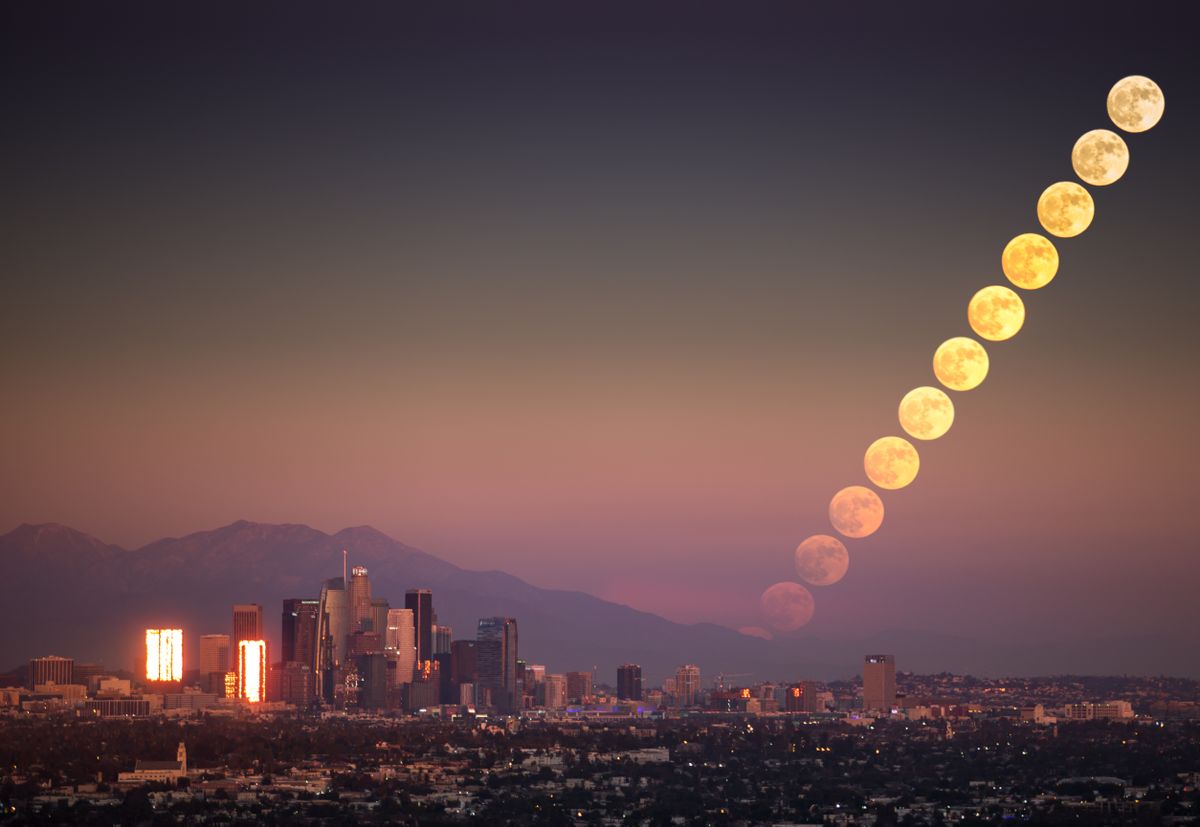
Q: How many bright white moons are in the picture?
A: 2